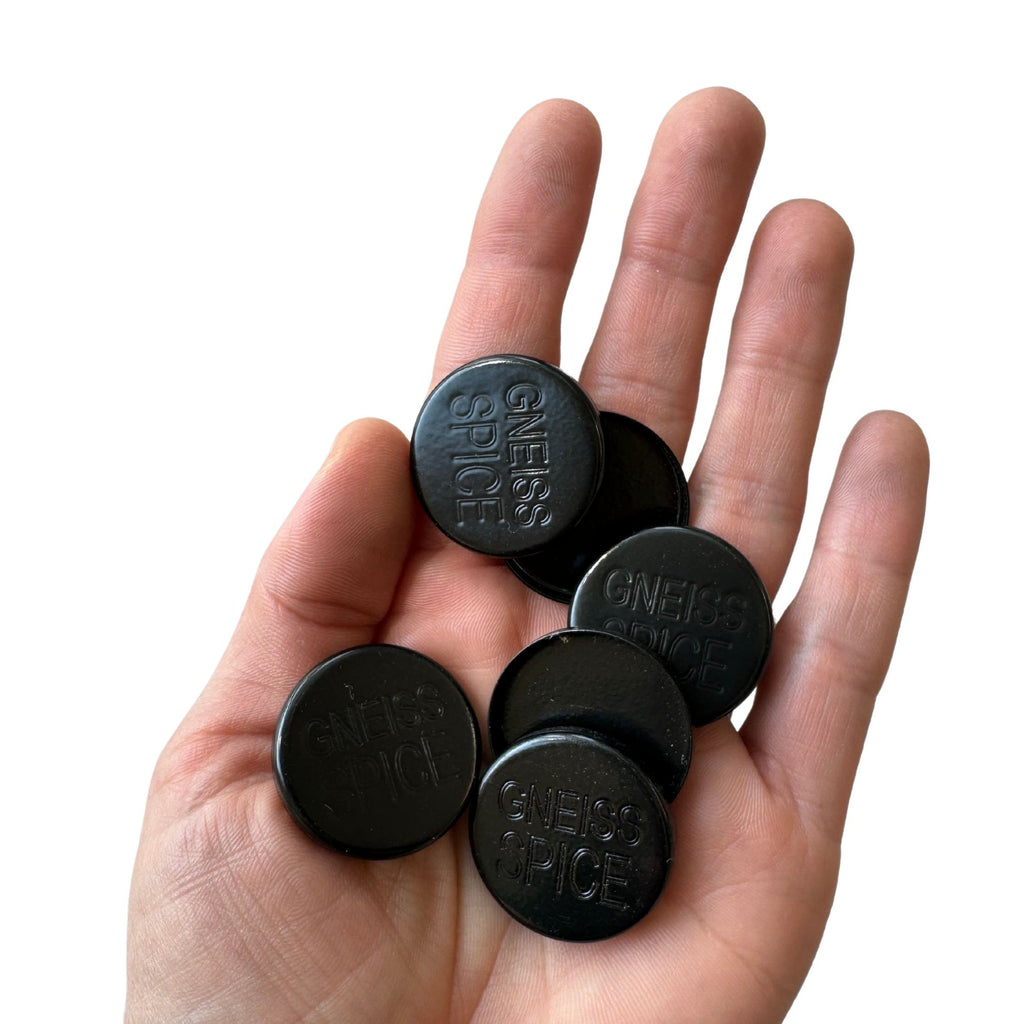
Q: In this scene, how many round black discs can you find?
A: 6